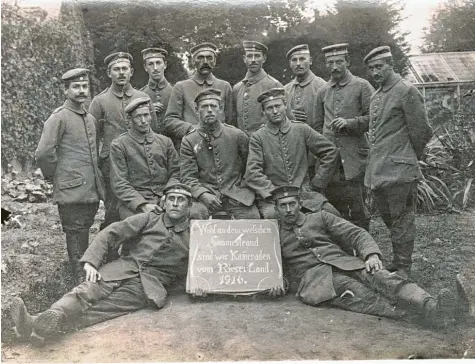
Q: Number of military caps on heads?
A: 13